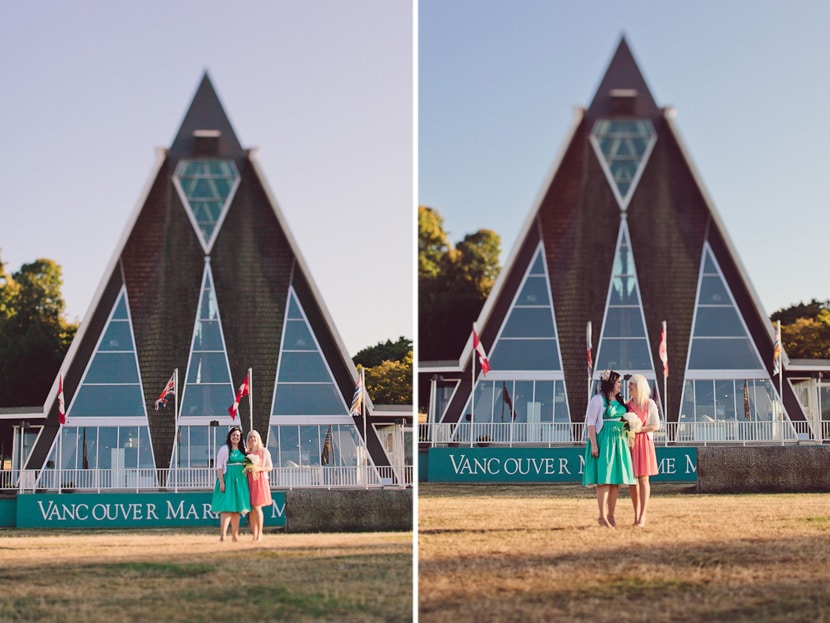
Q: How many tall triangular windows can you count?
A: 6